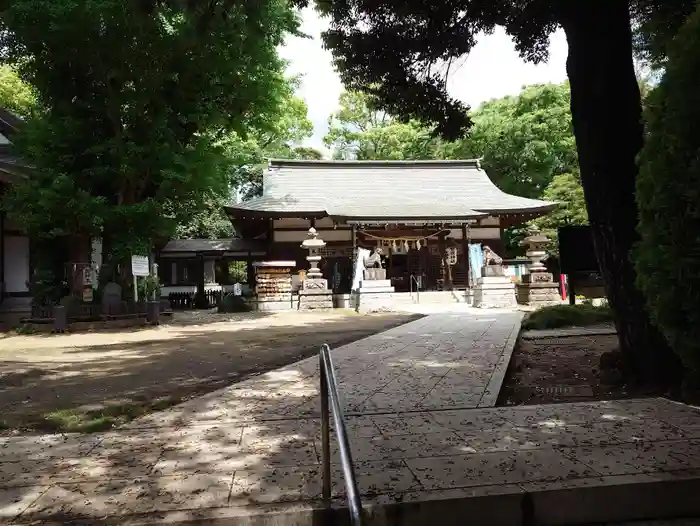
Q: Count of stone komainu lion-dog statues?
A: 2